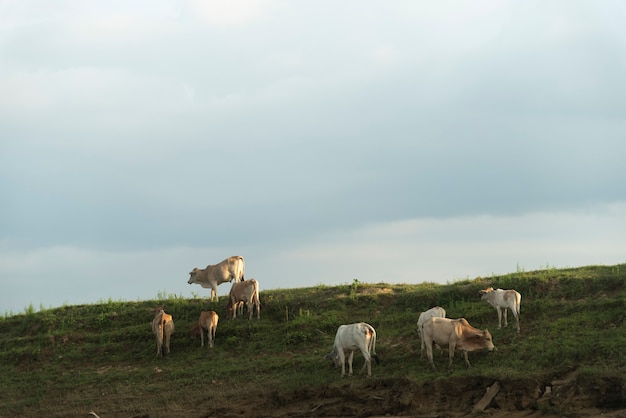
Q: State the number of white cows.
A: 3